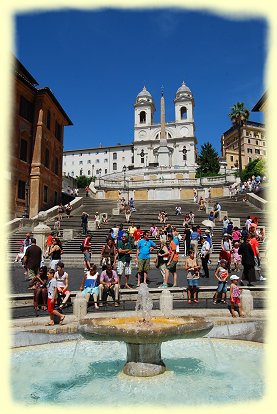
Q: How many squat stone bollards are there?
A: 3